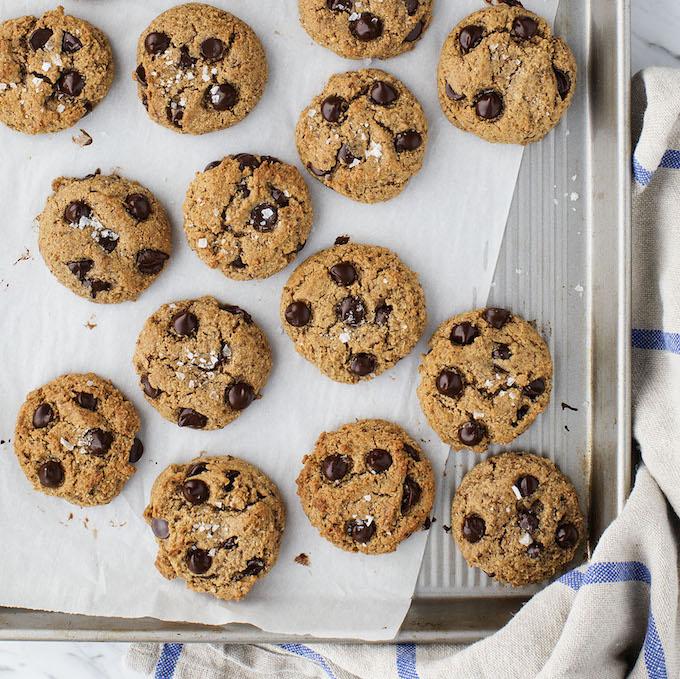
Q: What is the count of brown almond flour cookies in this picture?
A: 14